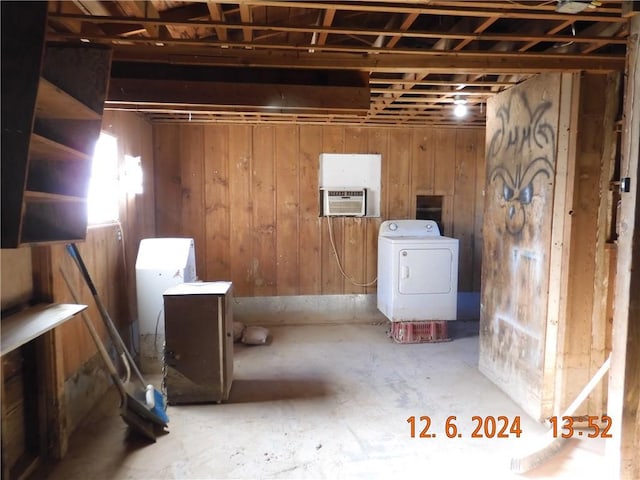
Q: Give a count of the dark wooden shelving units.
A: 1